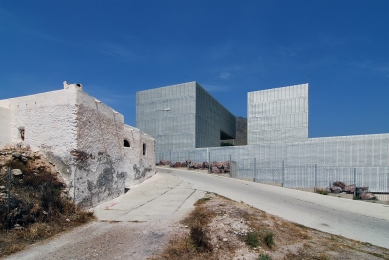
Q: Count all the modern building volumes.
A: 2